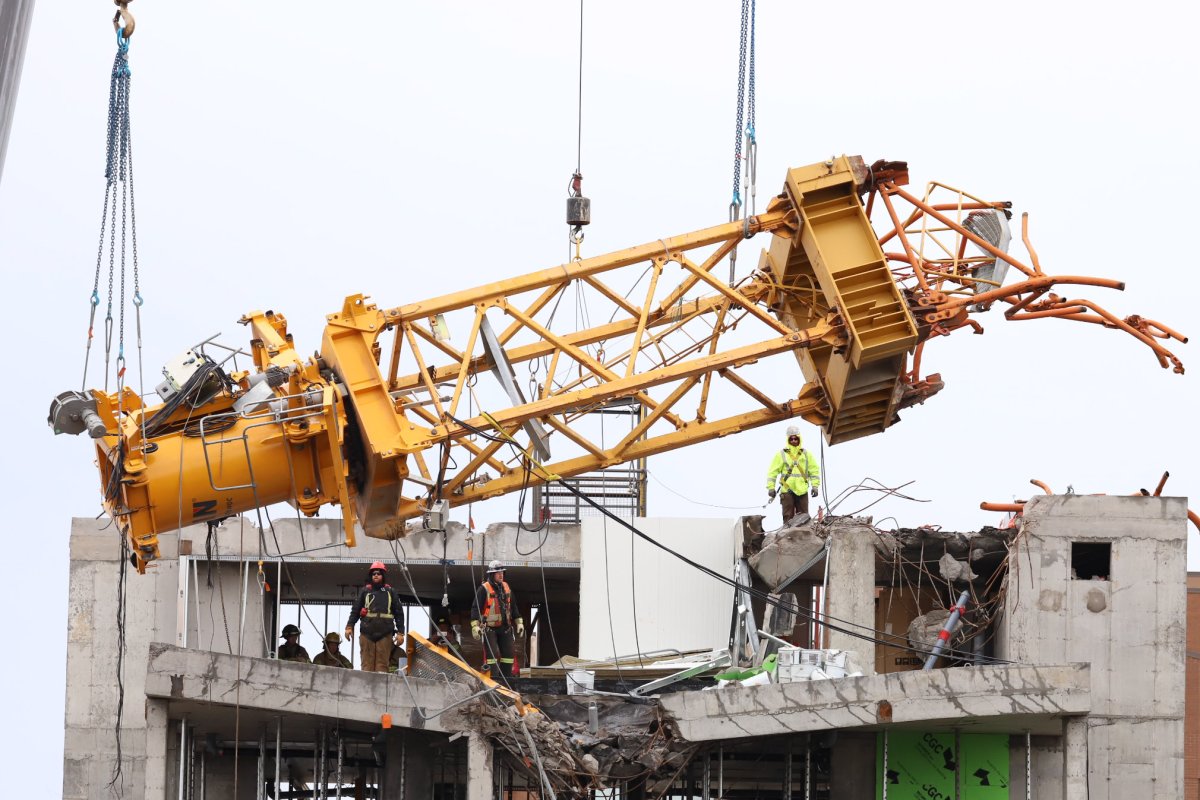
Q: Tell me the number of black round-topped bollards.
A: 0